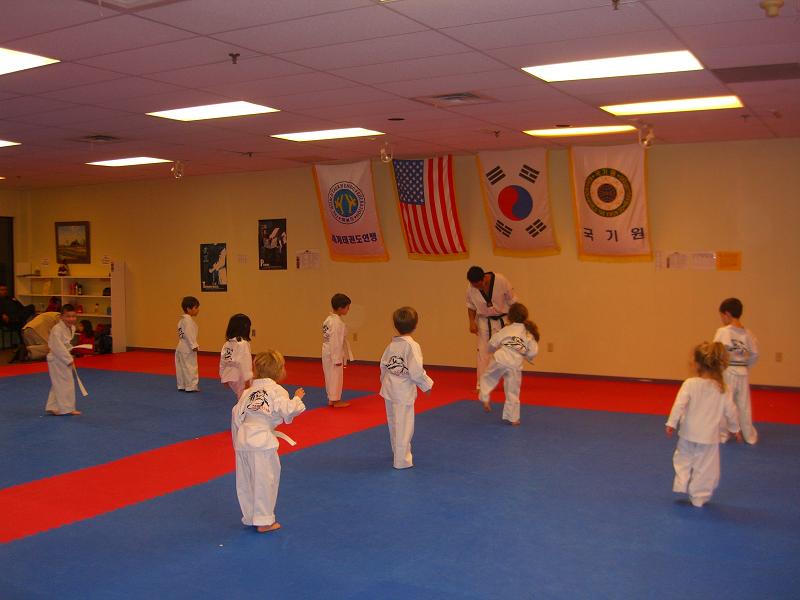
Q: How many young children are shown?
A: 9